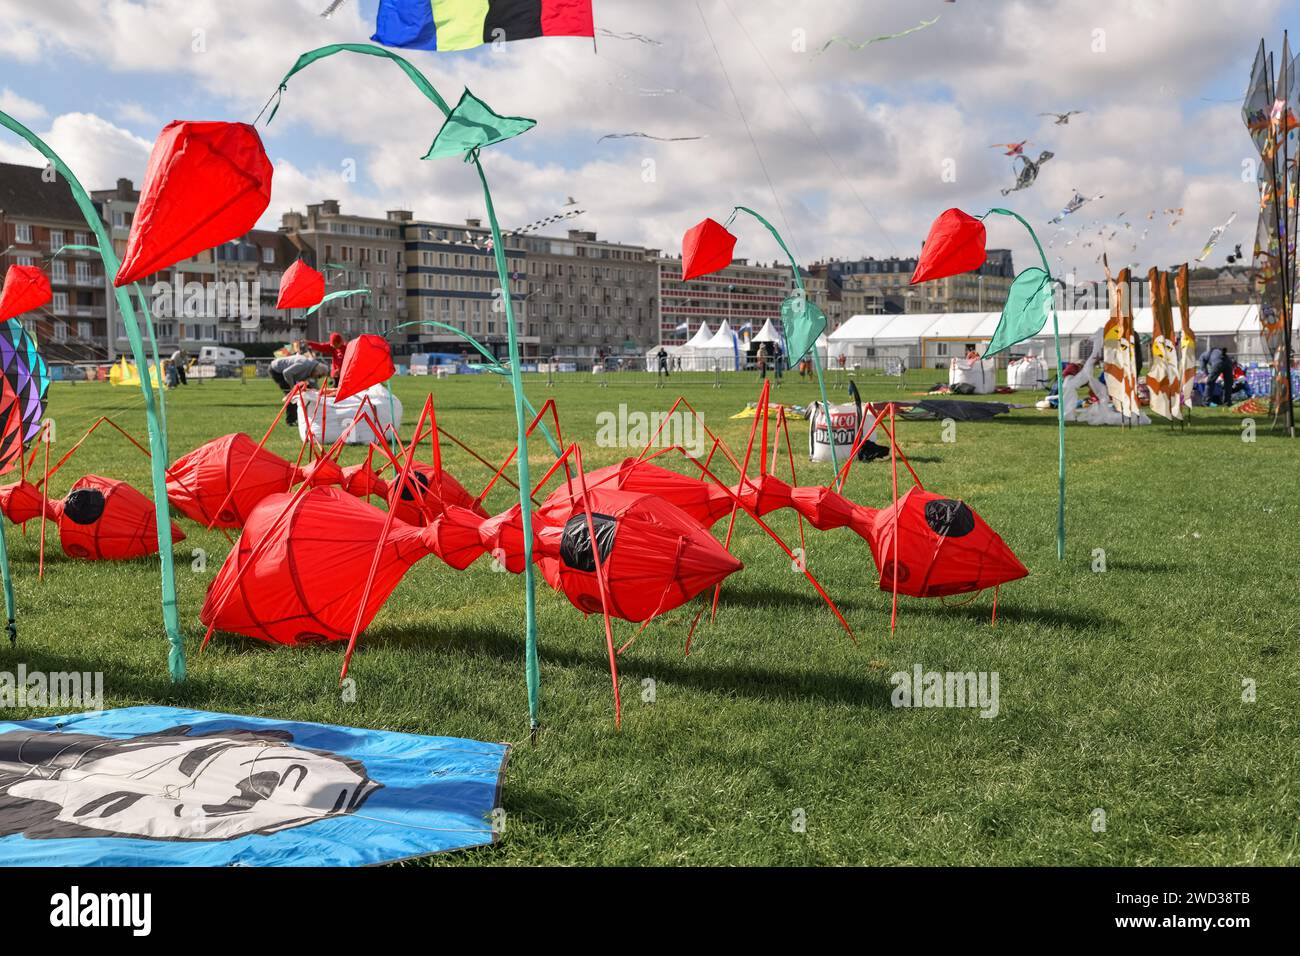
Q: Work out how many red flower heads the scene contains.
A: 6